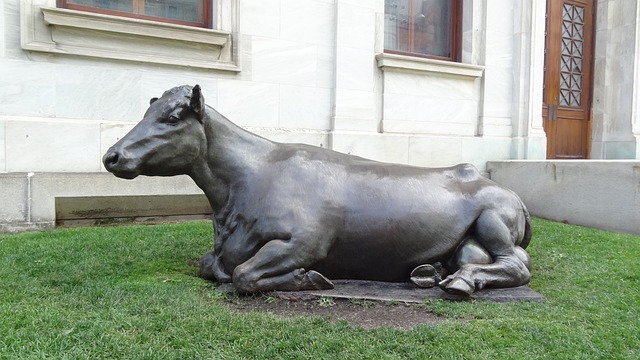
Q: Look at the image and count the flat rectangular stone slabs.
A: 1